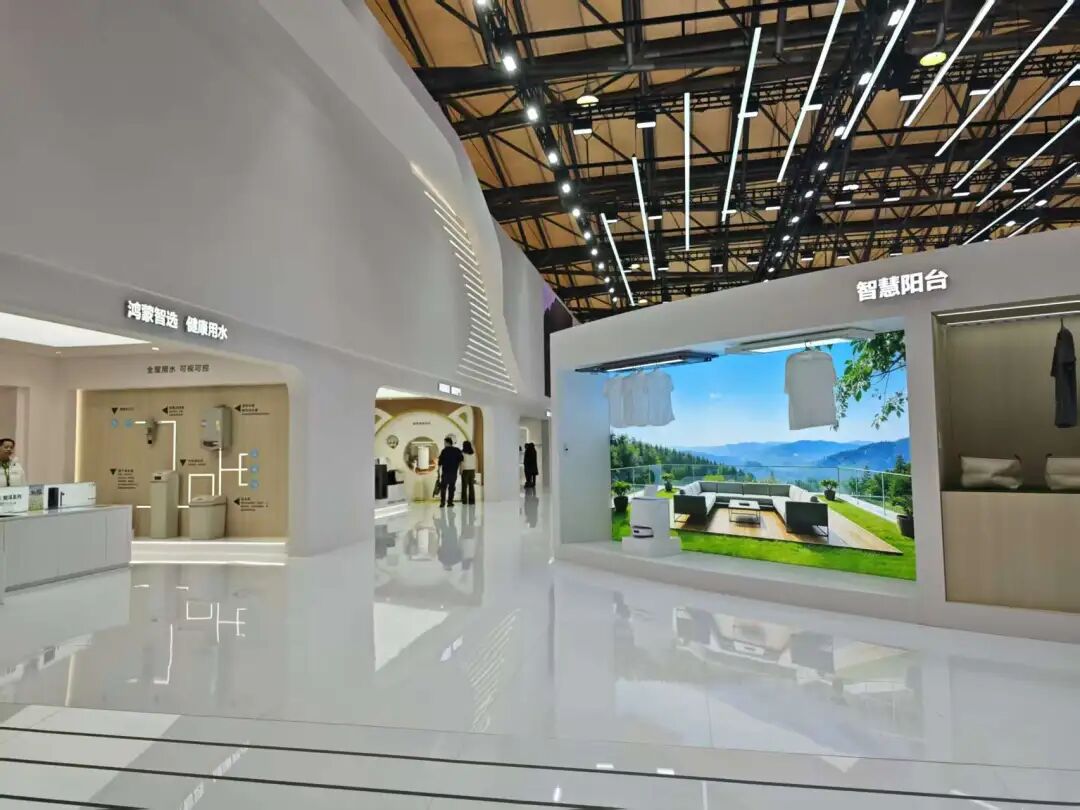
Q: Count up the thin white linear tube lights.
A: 12